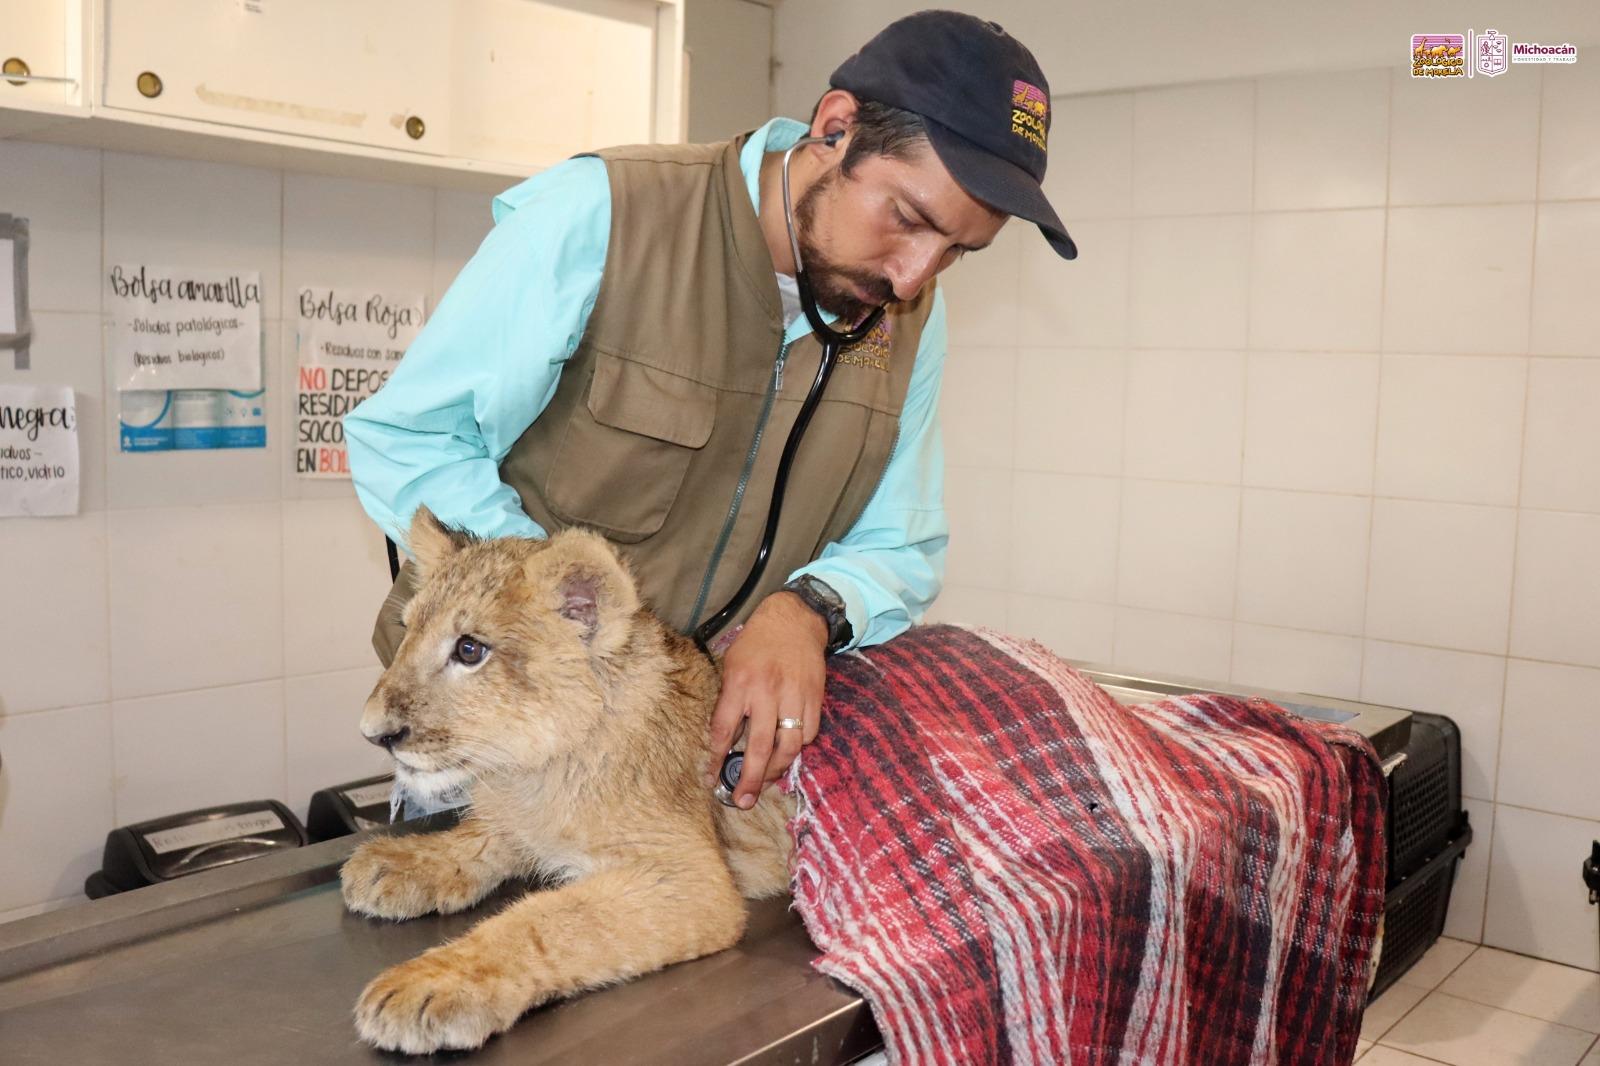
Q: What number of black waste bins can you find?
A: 2